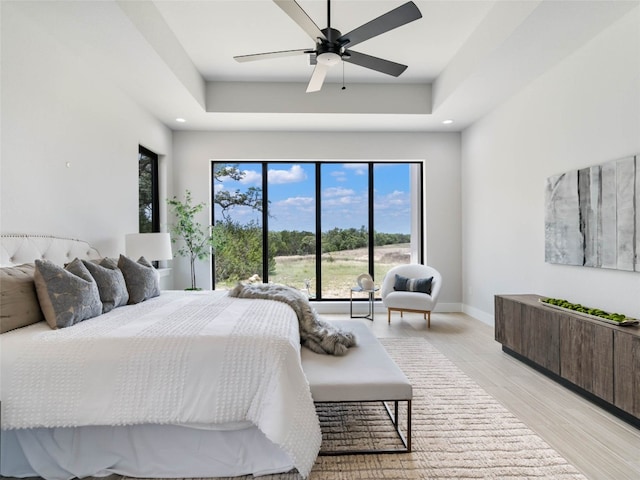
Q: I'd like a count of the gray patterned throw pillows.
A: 3